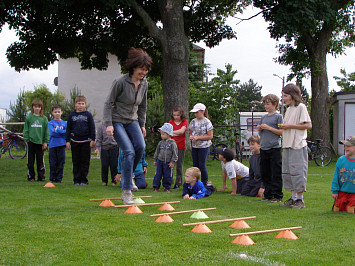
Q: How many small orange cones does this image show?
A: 9